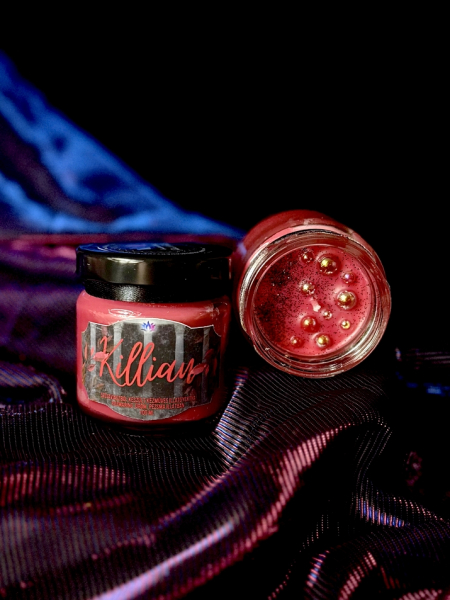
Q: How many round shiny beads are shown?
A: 10